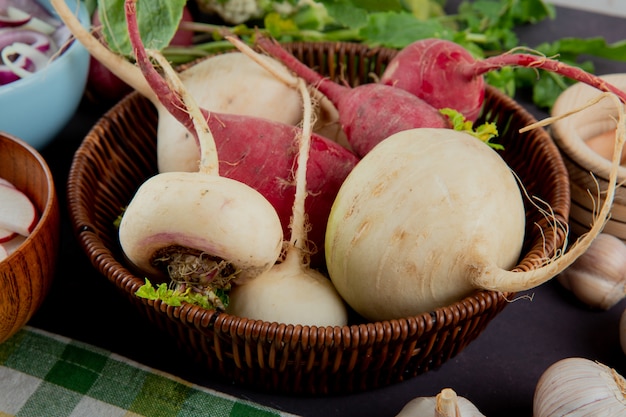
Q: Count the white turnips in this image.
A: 4